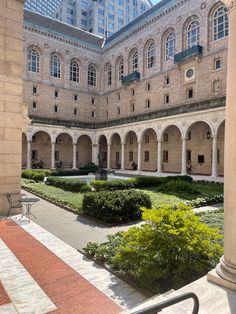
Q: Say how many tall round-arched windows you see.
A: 11